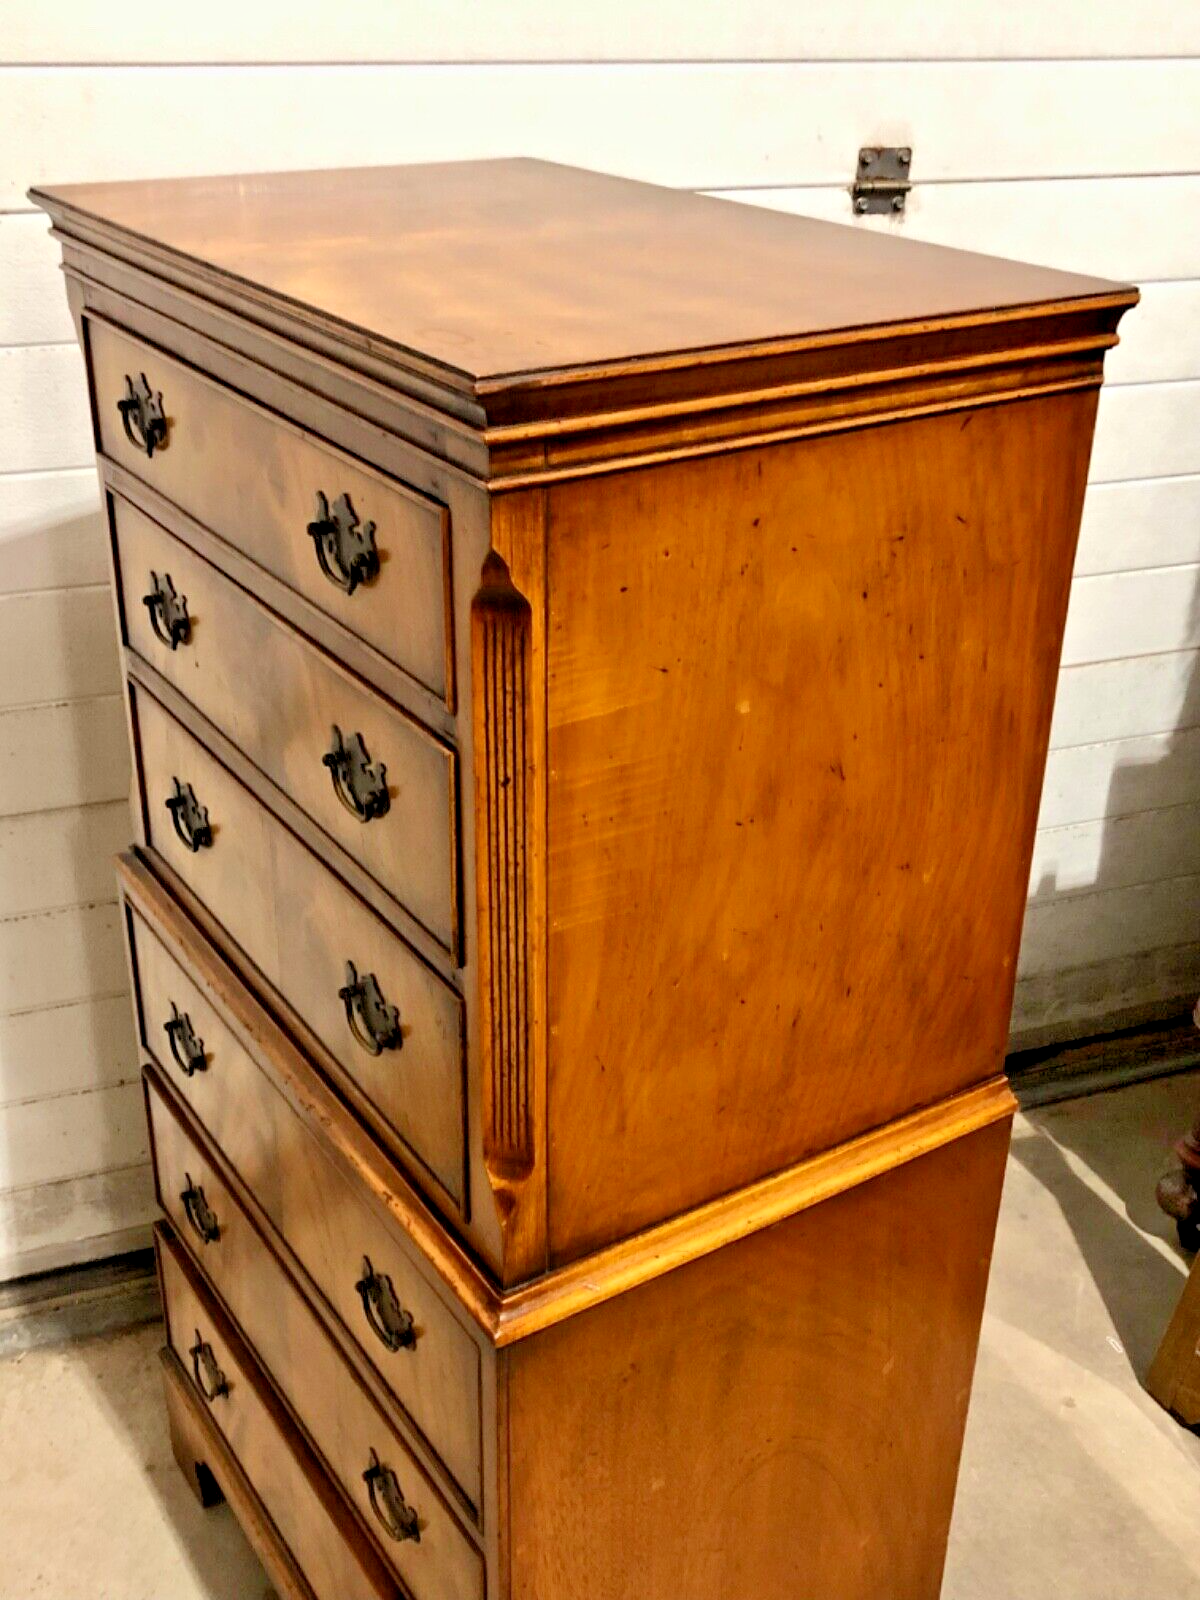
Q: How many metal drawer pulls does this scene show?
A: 11